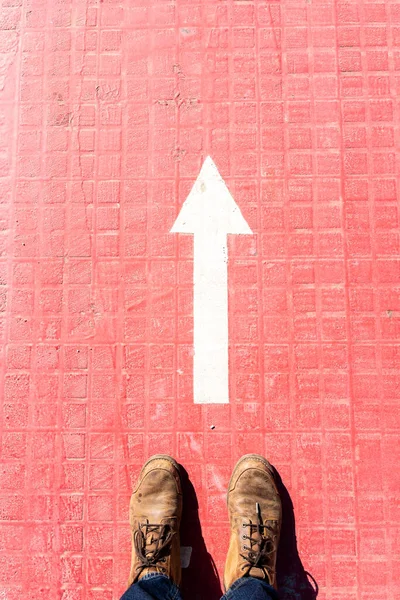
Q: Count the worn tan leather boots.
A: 2